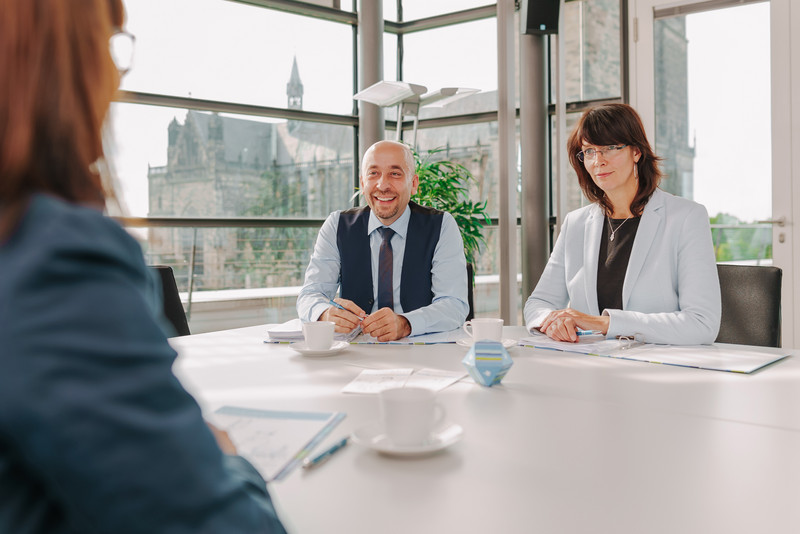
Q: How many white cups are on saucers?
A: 3